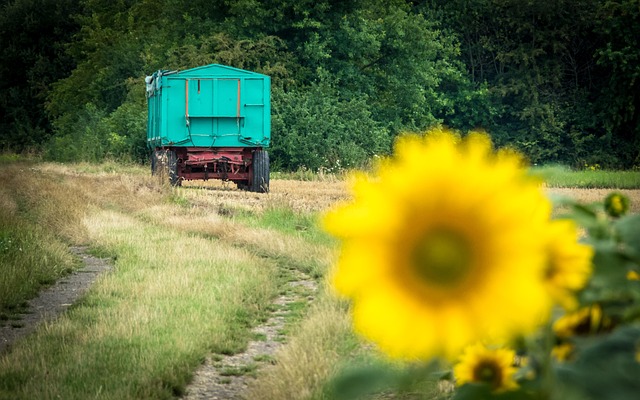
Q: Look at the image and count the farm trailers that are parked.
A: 1